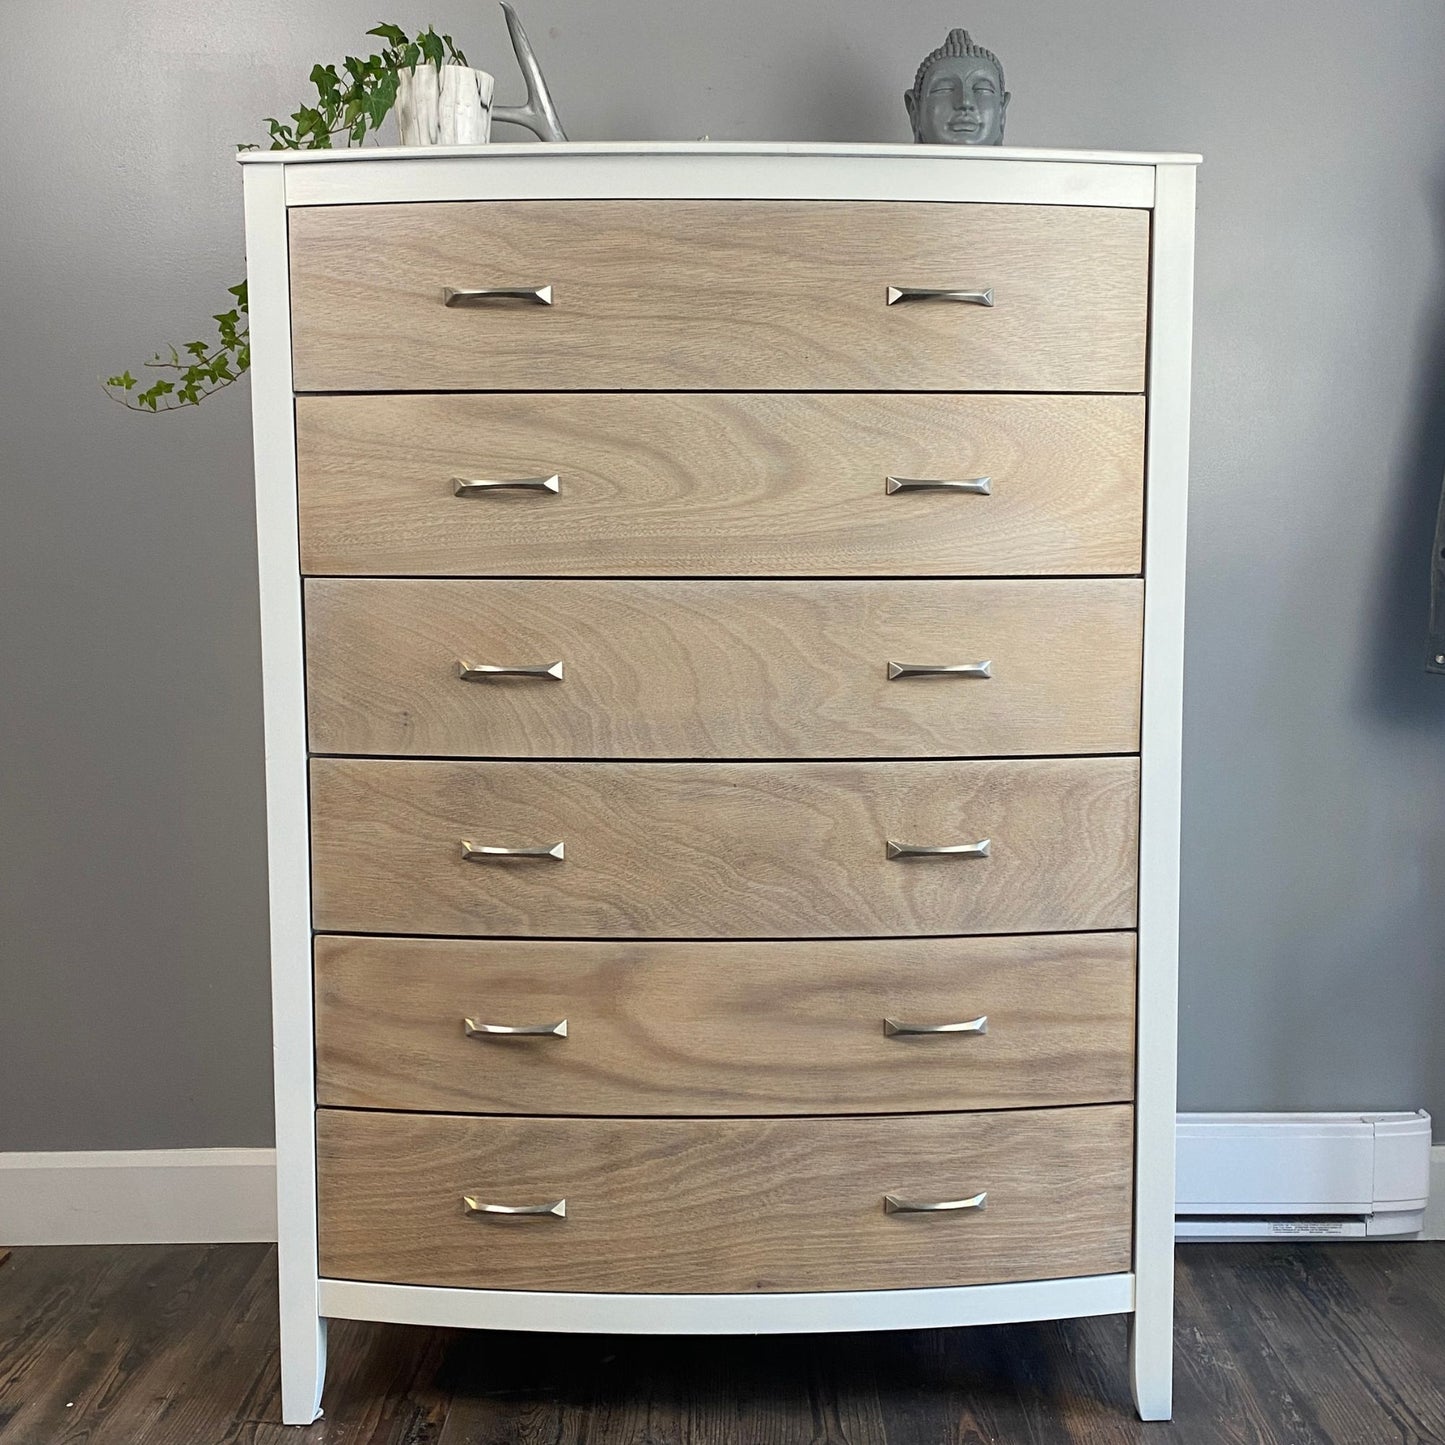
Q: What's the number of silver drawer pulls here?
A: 12